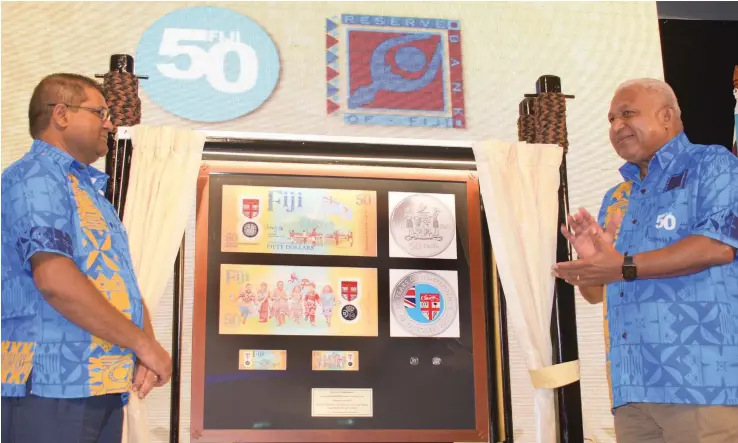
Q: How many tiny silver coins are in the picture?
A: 2